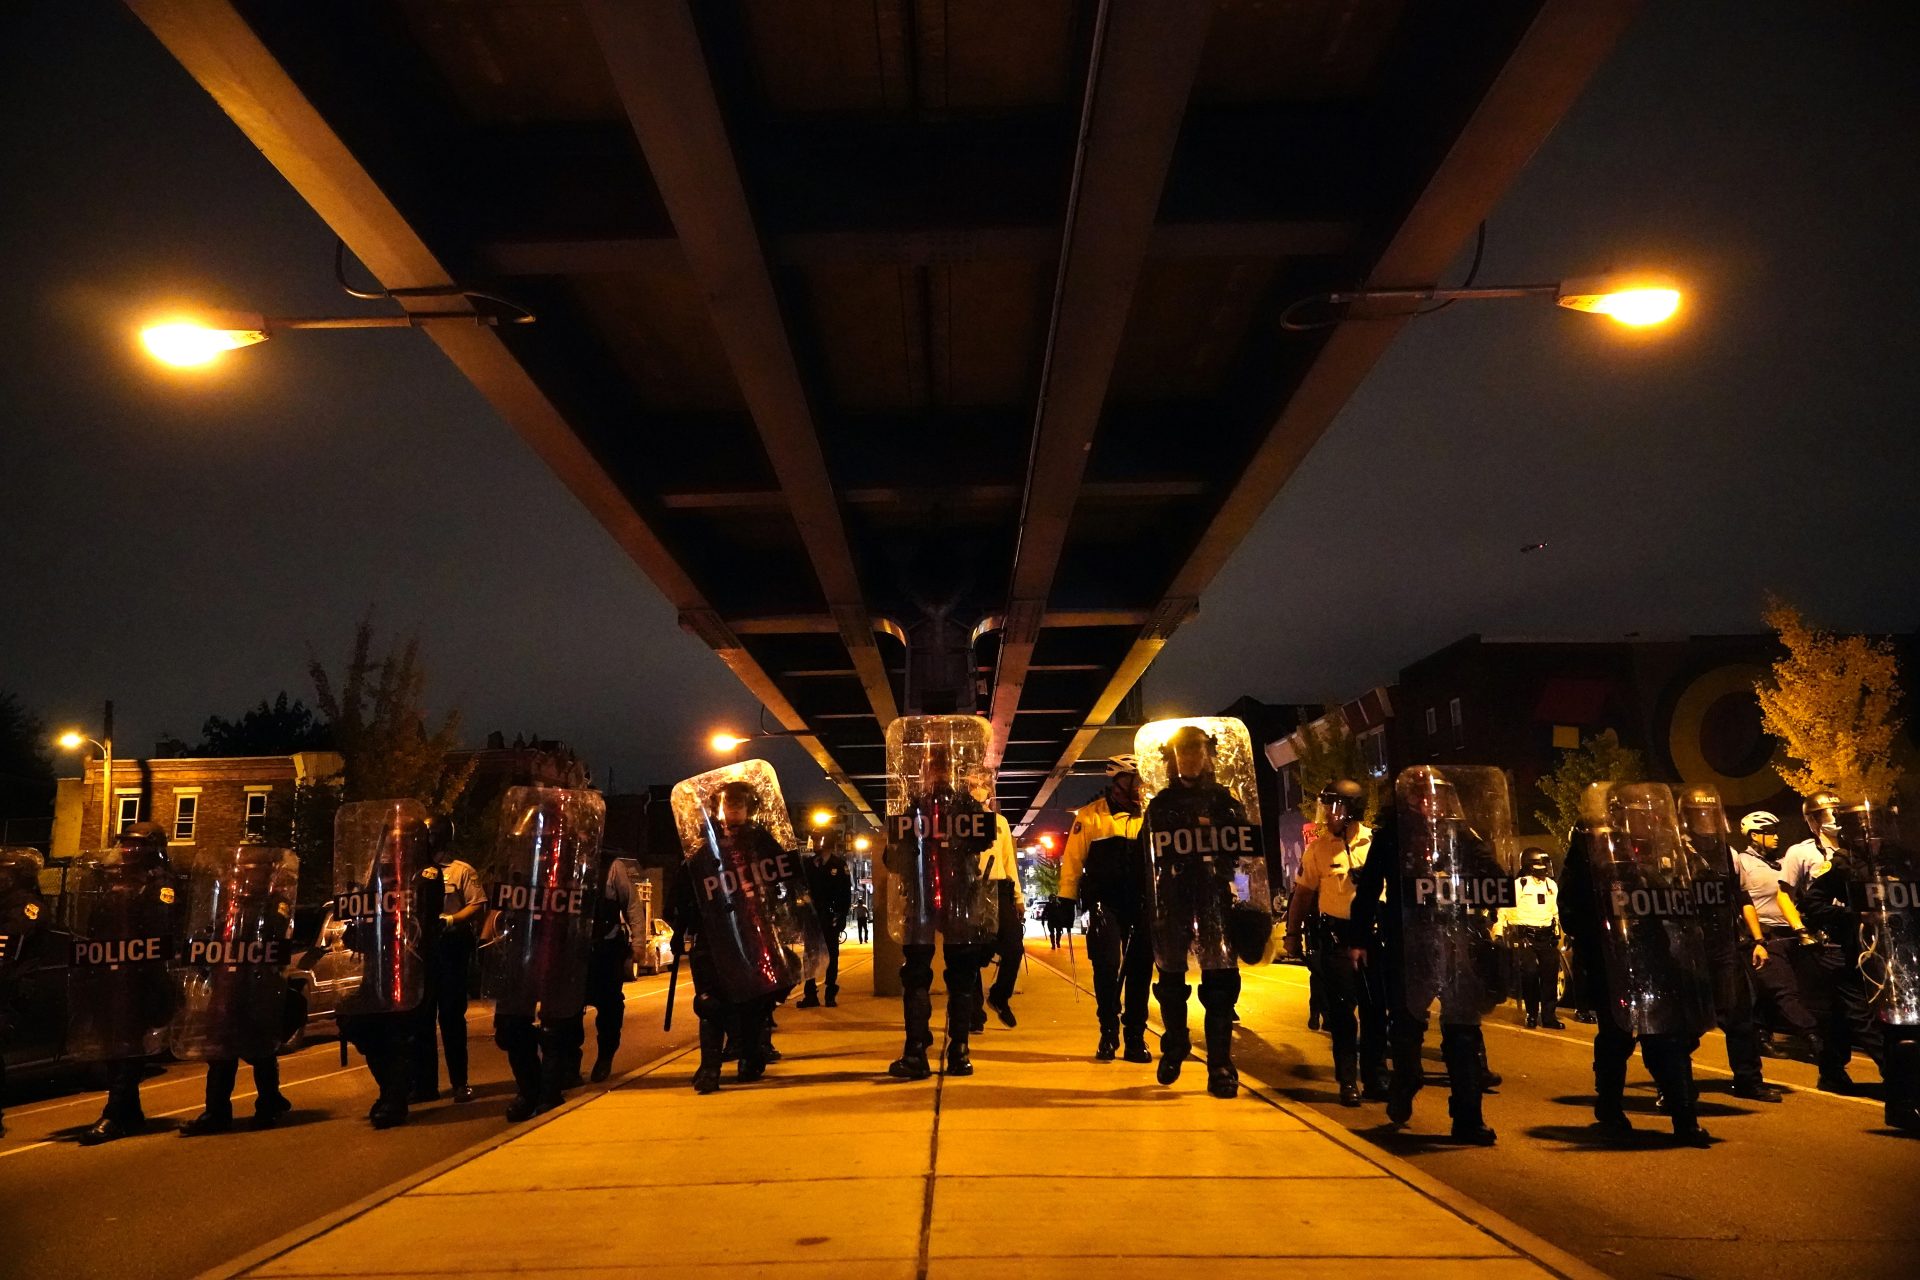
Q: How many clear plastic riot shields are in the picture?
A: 12